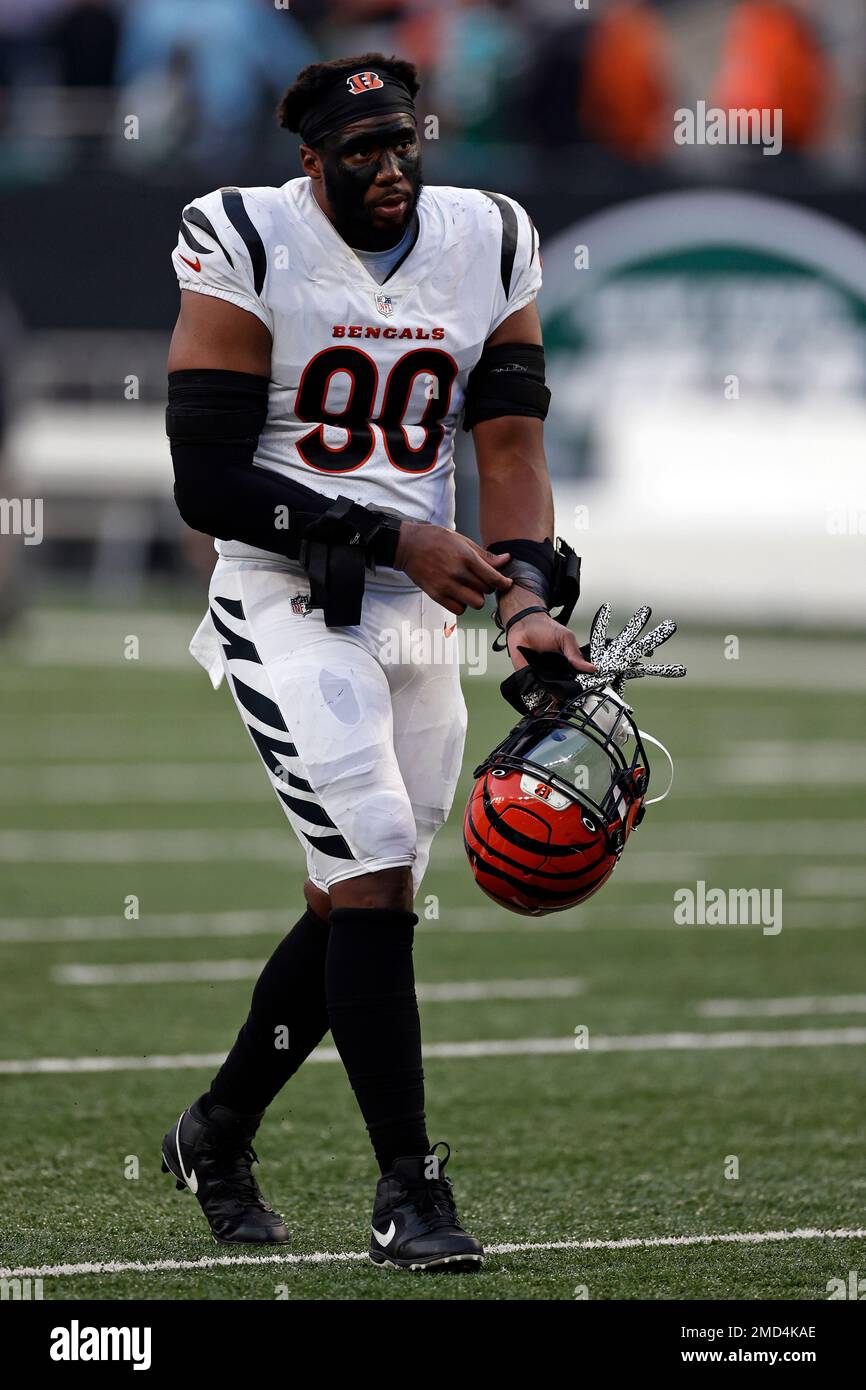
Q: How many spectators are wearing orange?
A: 2